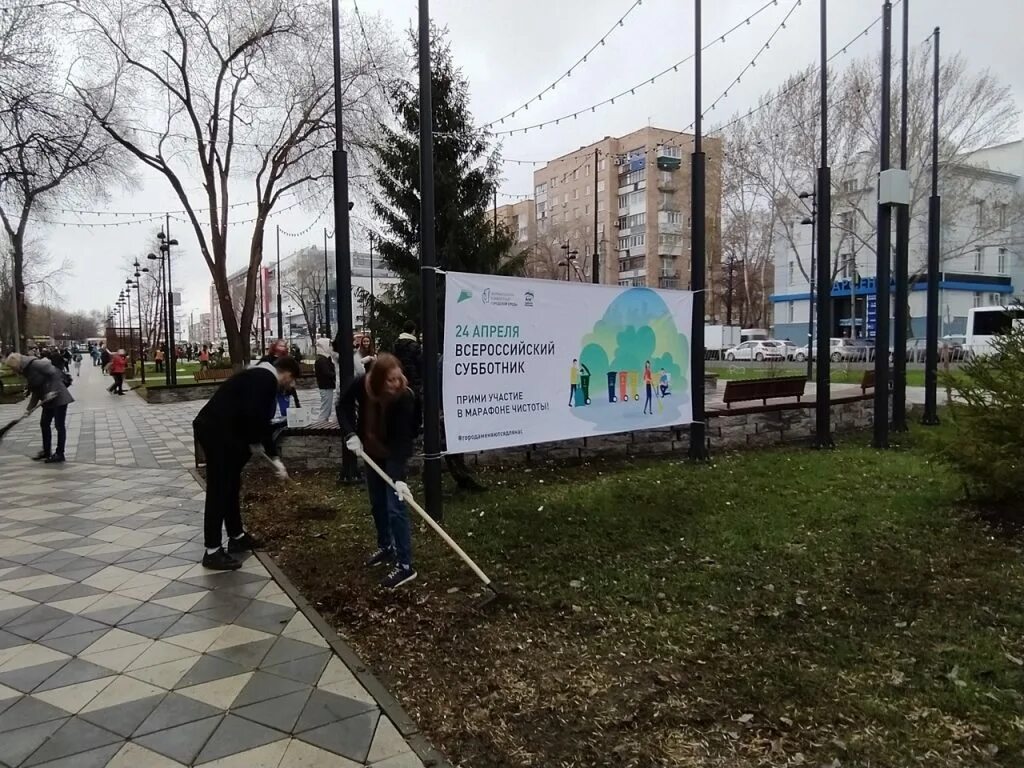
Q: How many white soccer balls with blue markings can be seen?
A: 0